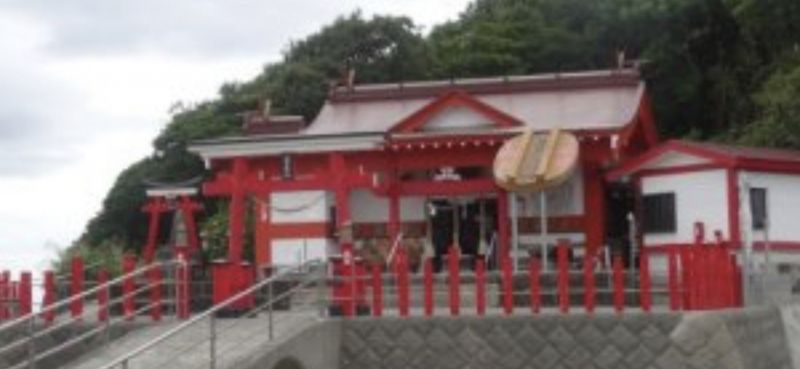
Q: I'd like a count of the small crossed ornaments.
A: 3